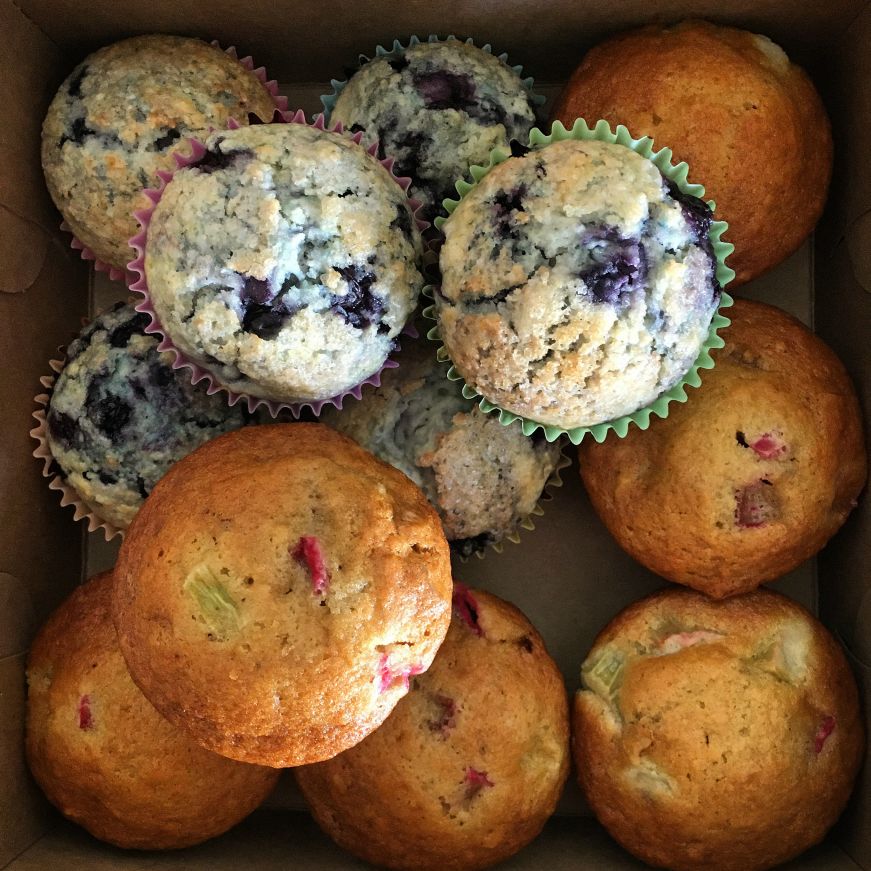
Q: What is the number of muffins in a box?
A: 12